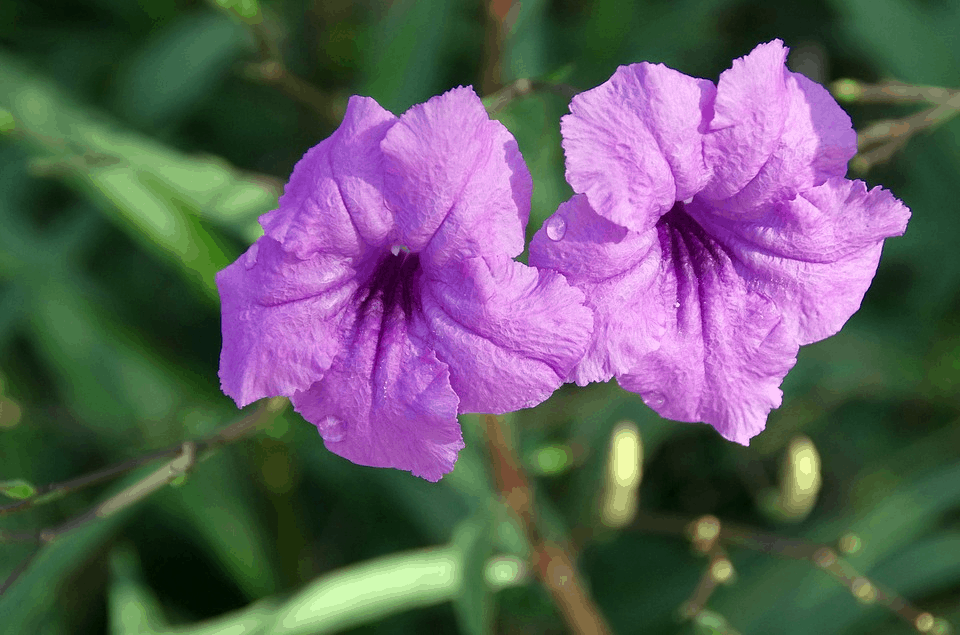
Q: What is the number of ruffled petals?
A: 10